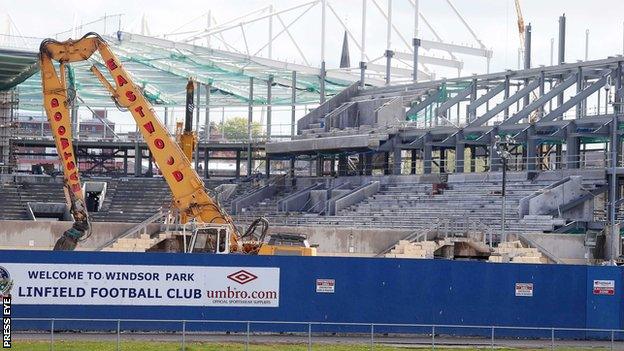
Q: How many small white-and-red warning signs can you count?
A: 3